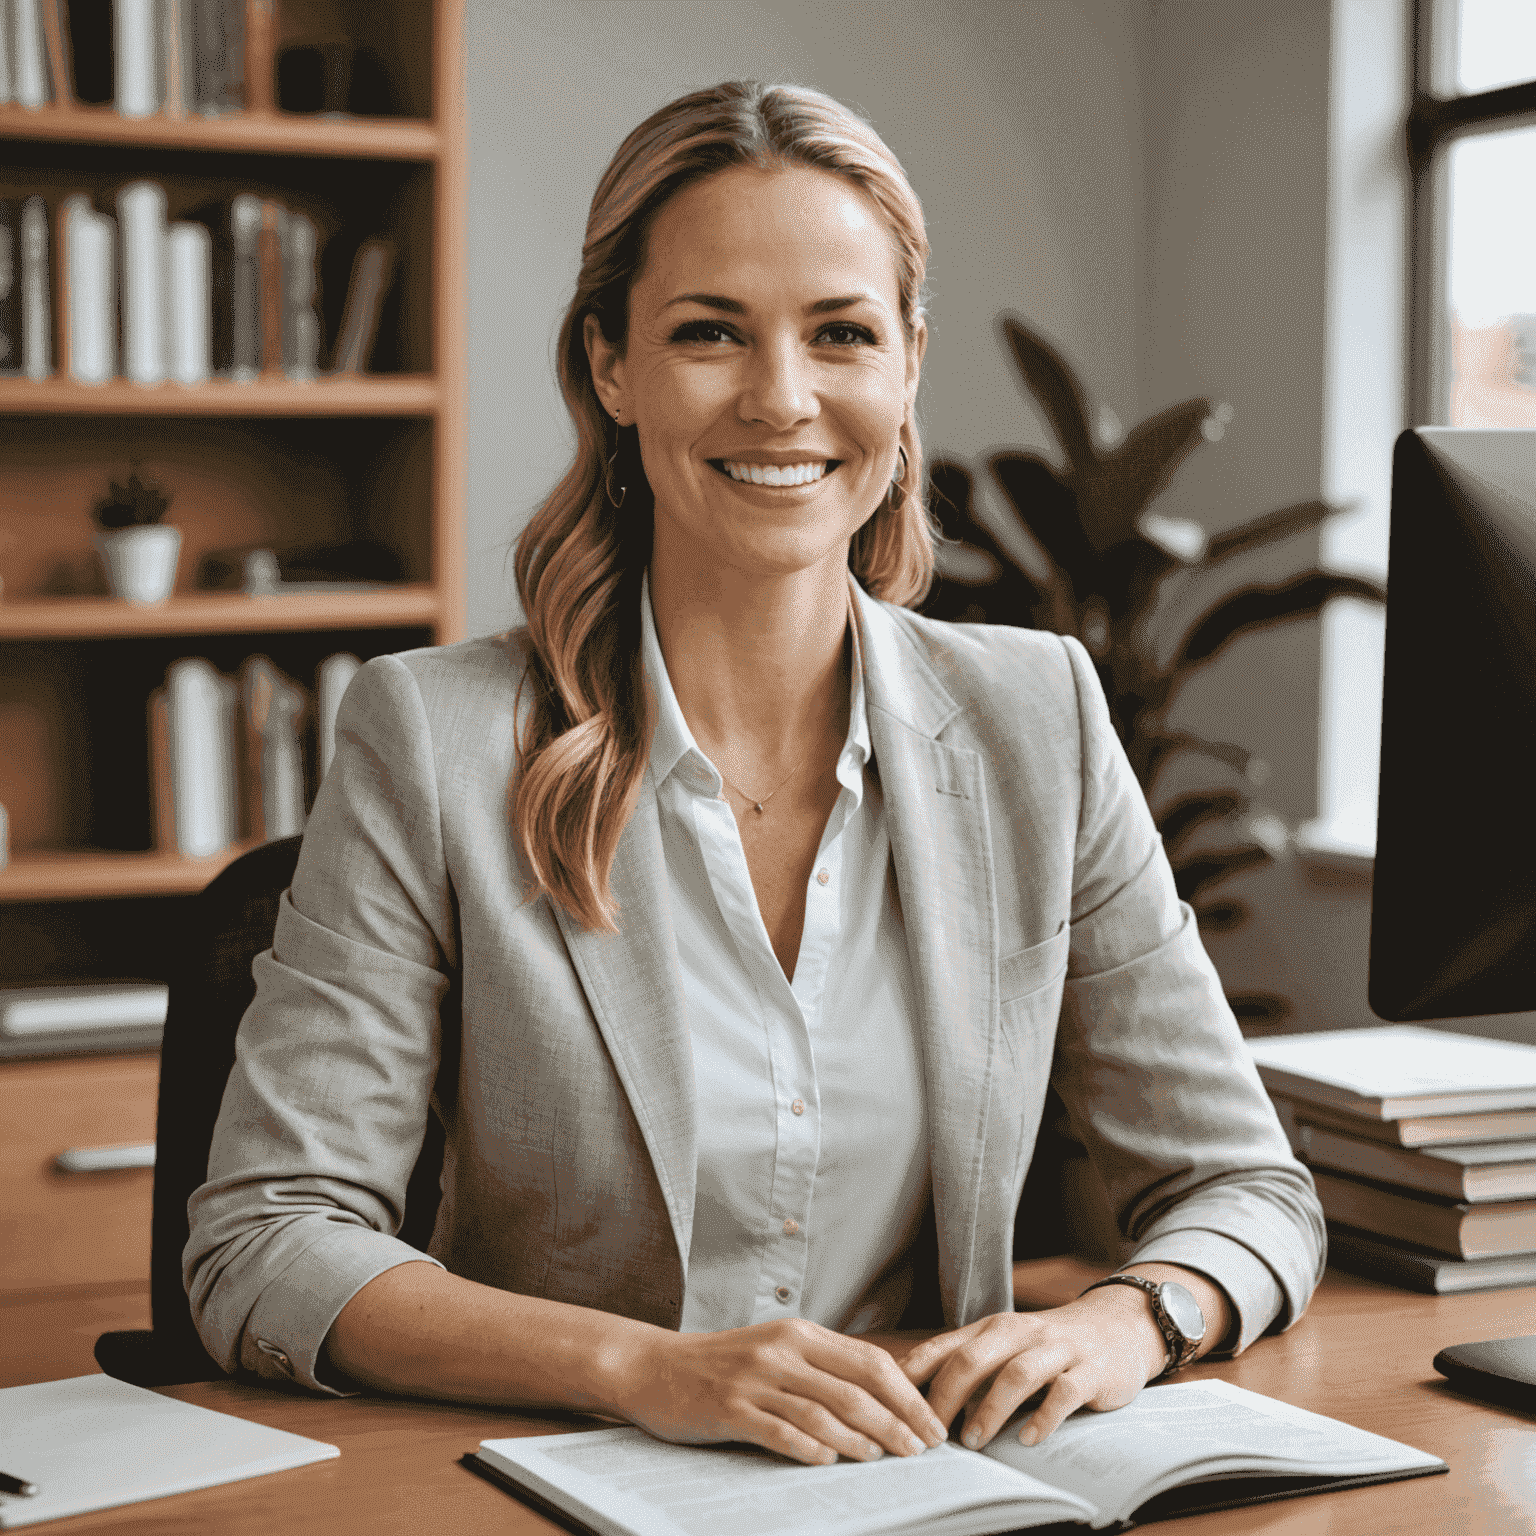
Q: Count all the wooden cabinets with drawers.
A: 1